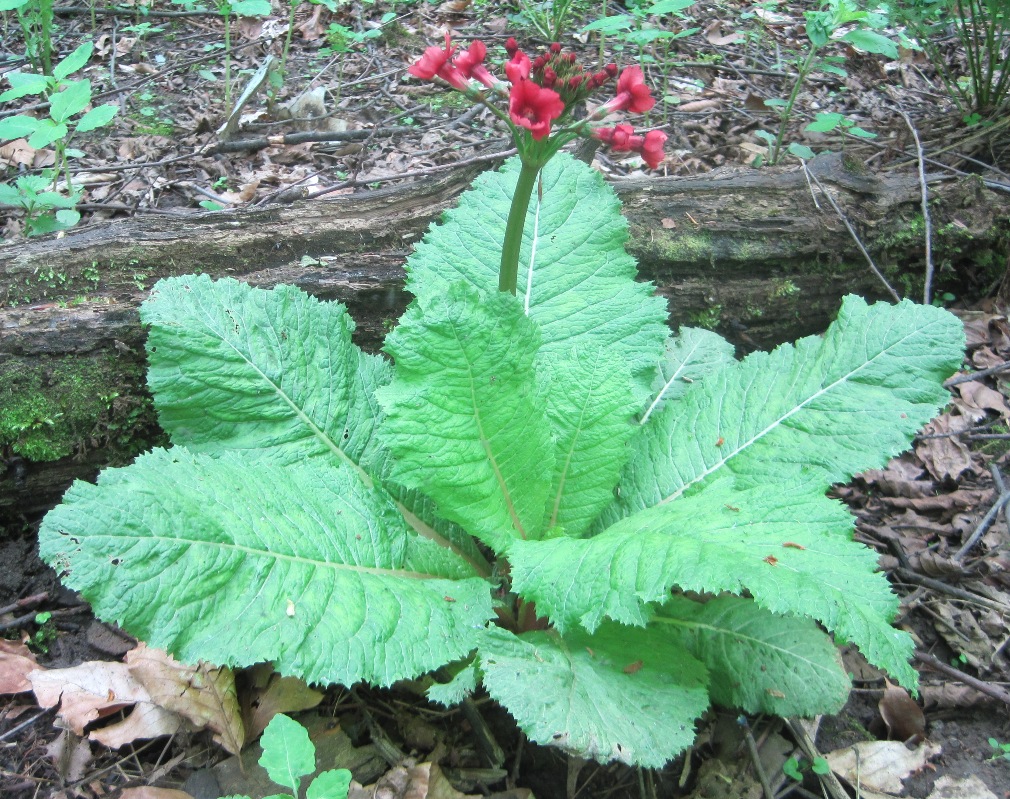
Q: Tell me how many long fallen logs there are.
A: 1